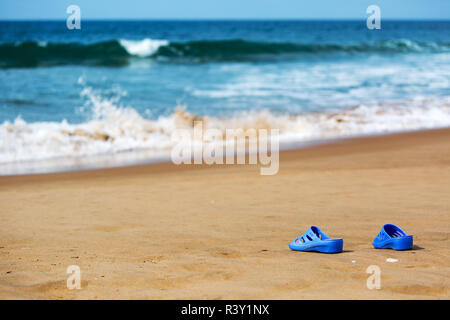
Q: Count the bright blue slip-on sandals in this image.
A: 2